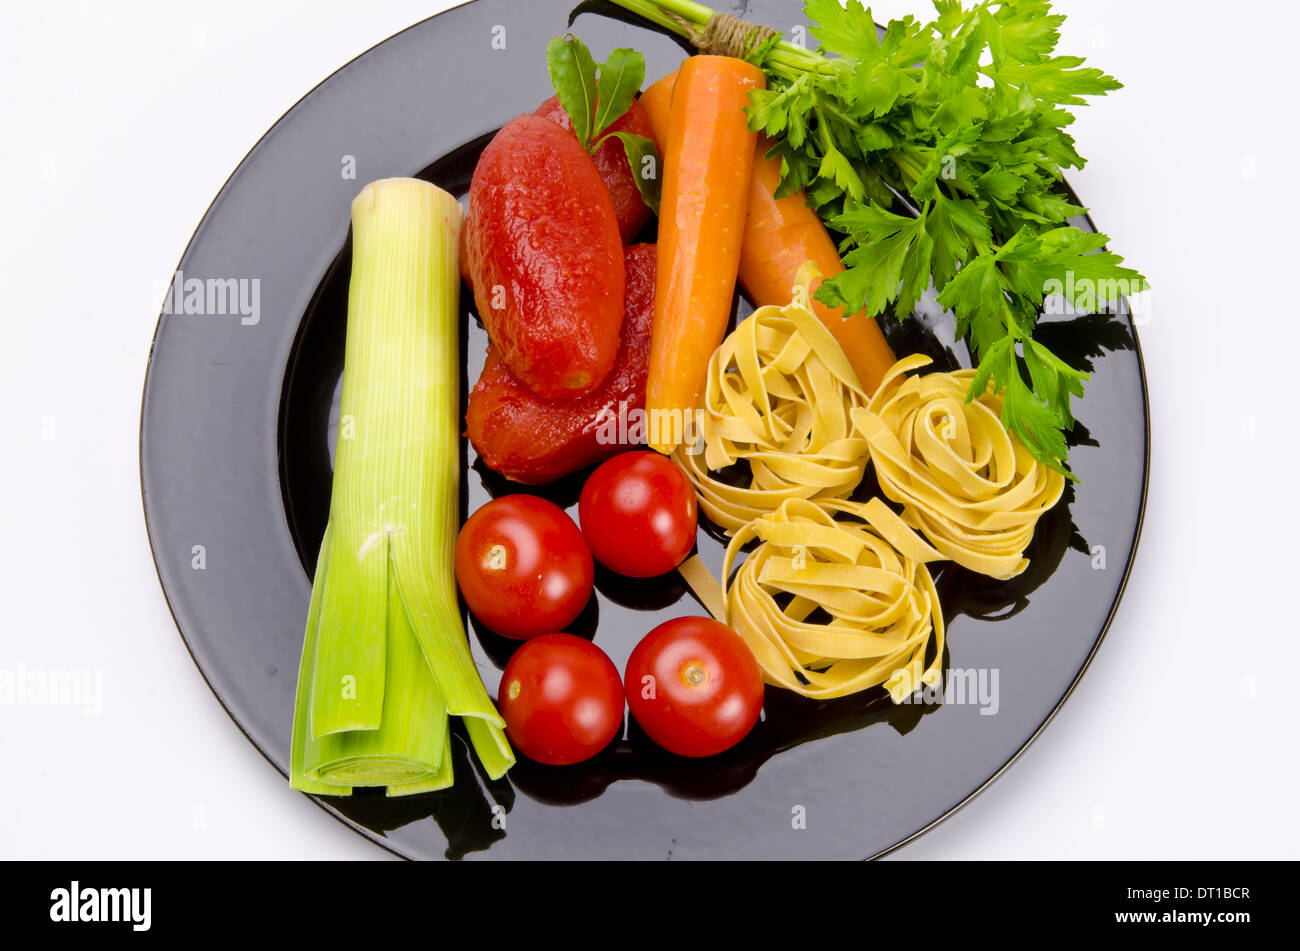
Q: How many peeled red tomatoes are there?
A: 3